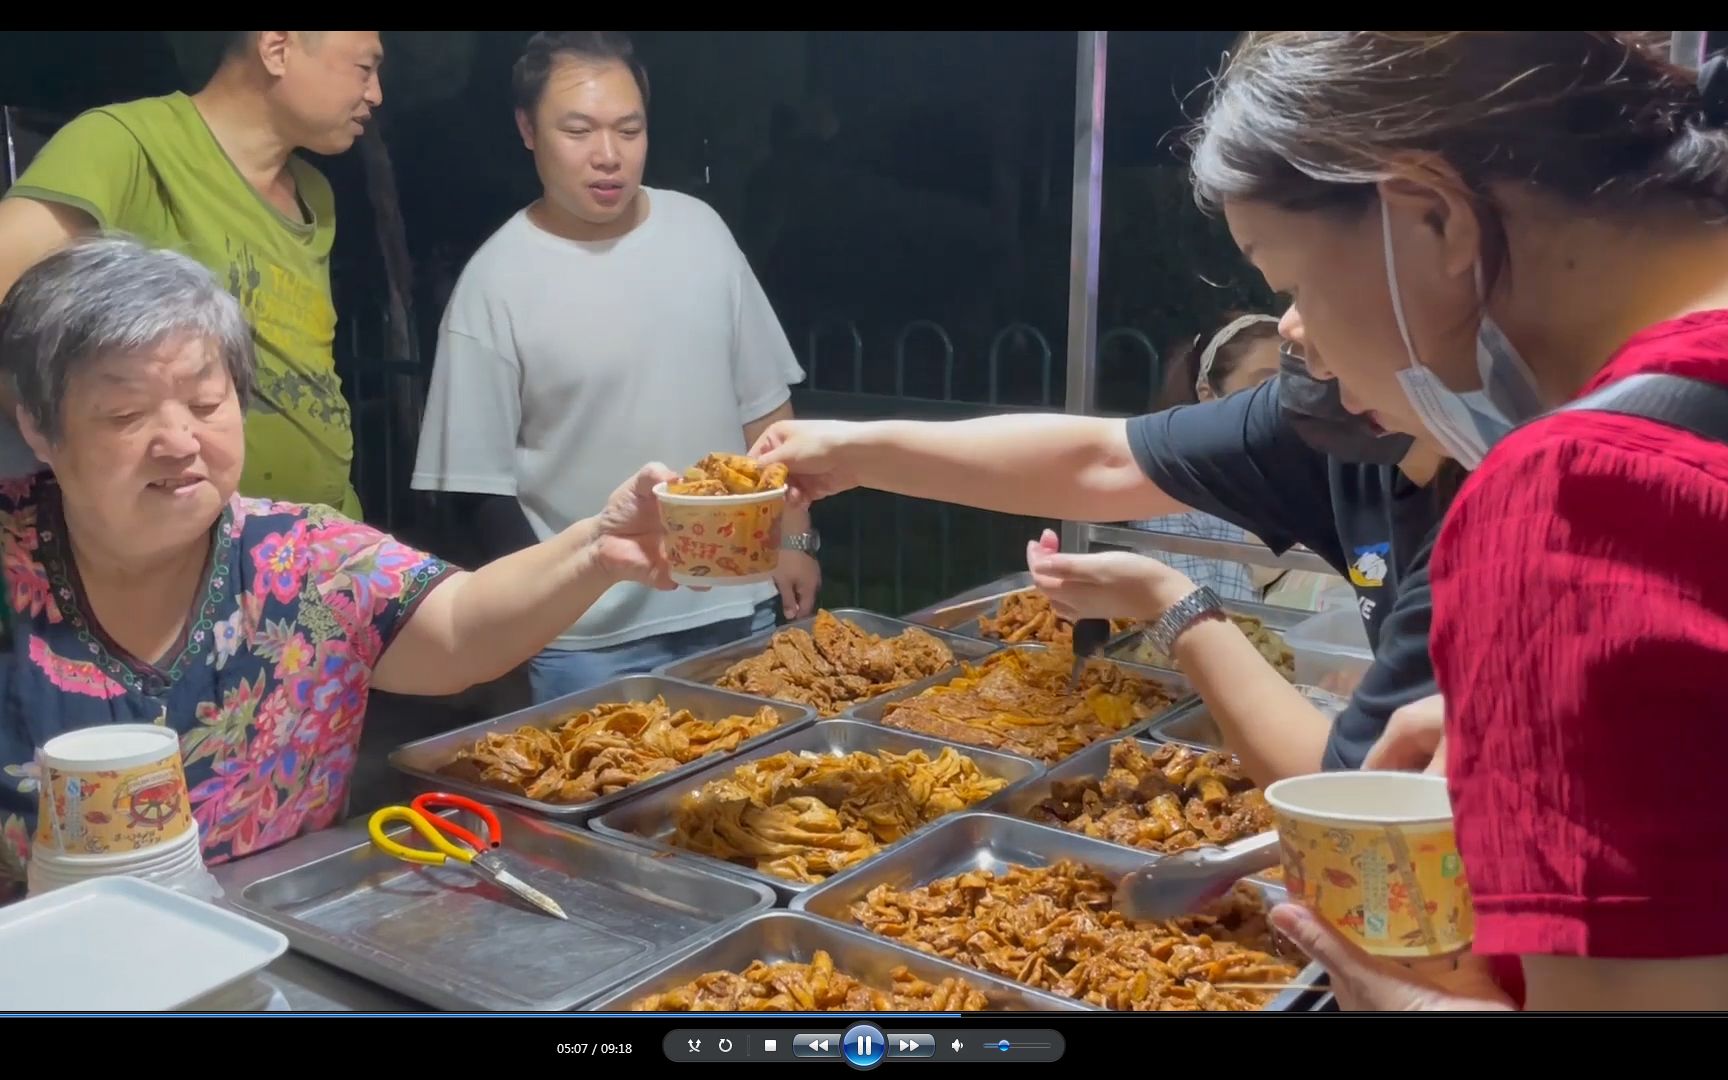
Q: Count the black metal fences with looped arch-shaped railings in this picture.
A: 1